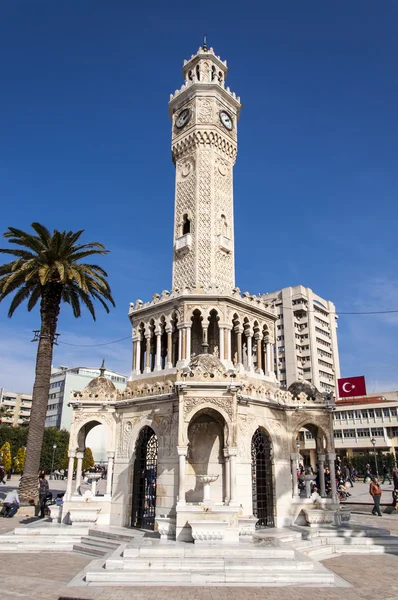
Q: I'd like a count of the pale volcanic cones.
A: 0